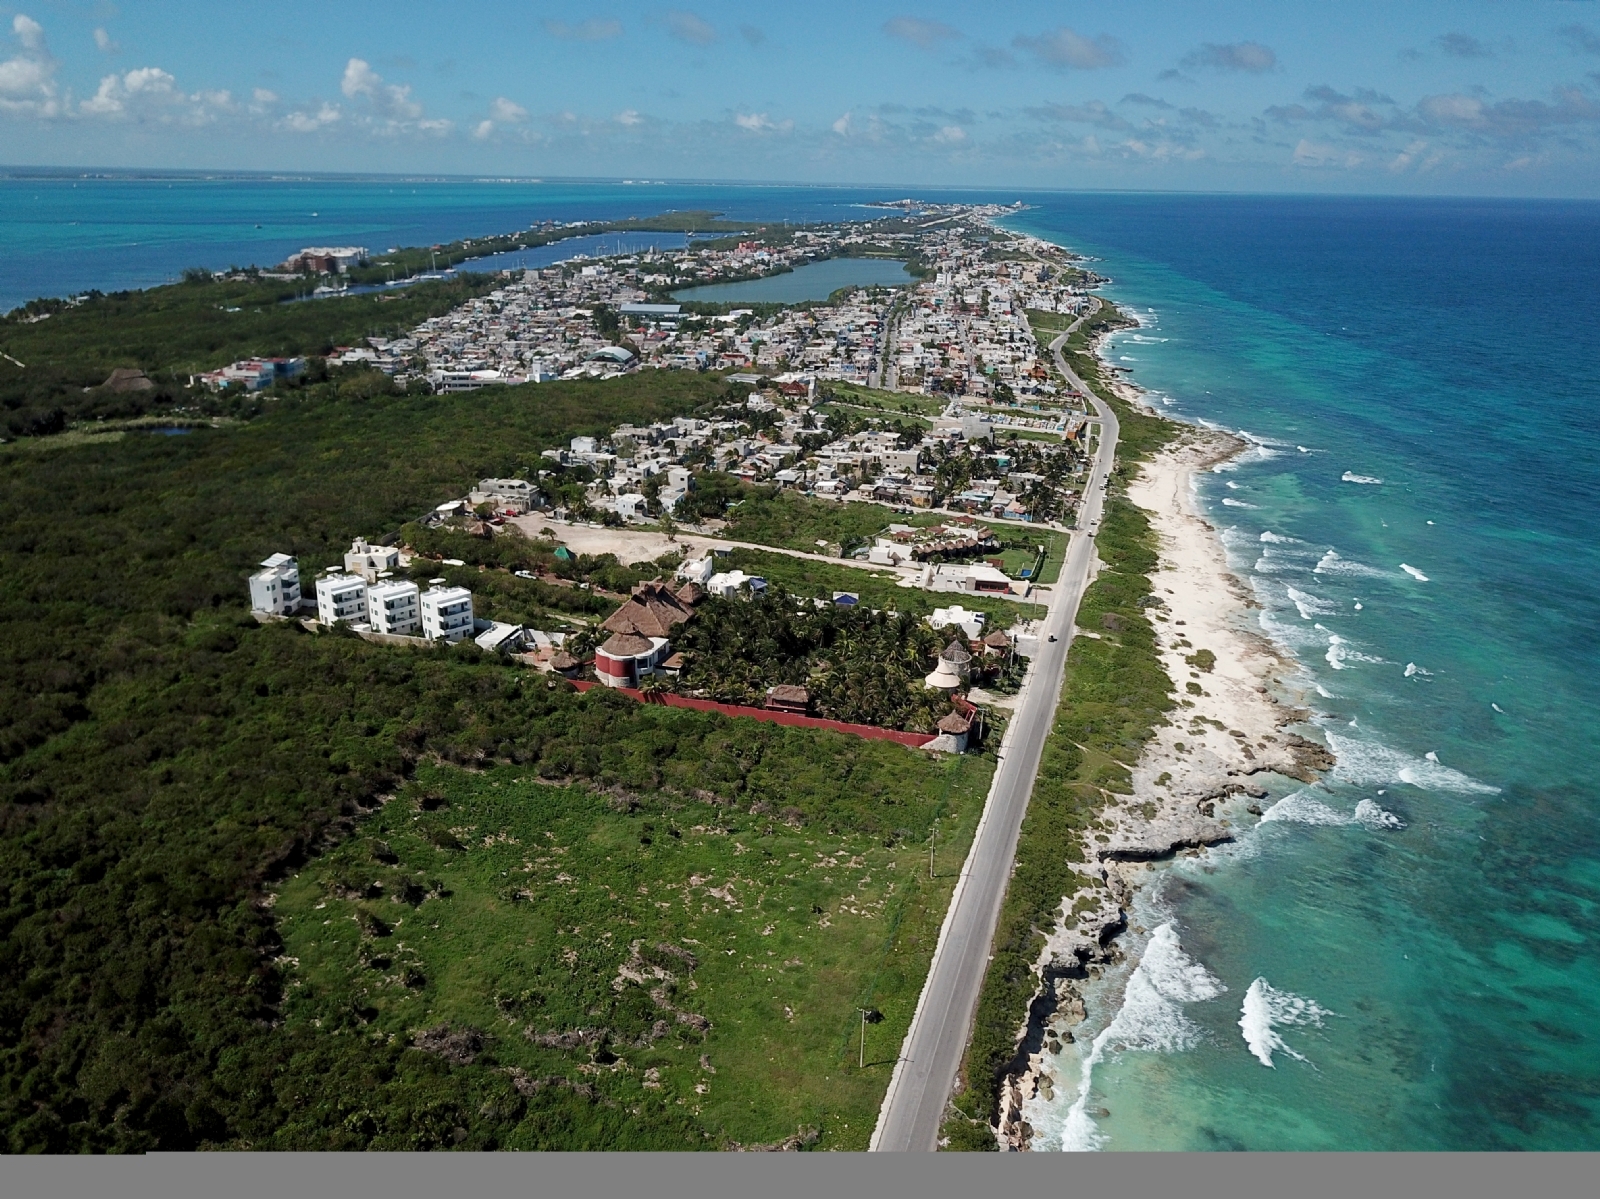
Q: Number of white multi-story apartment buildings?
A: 4